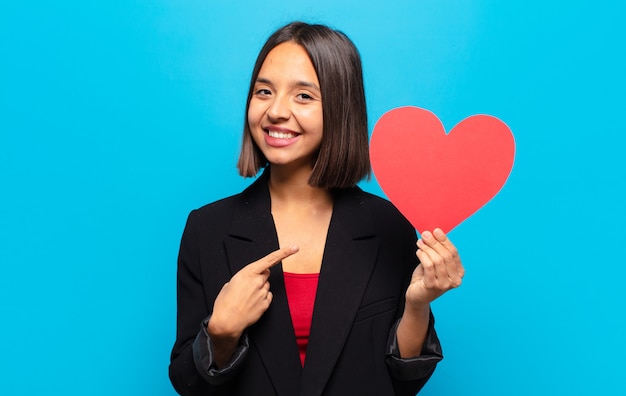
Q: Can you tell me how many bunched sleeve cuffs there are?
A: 2